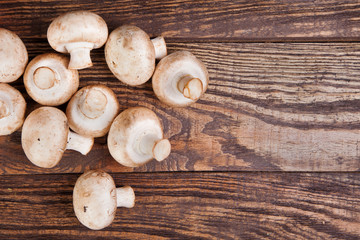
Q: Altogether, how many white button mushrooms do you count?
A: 10